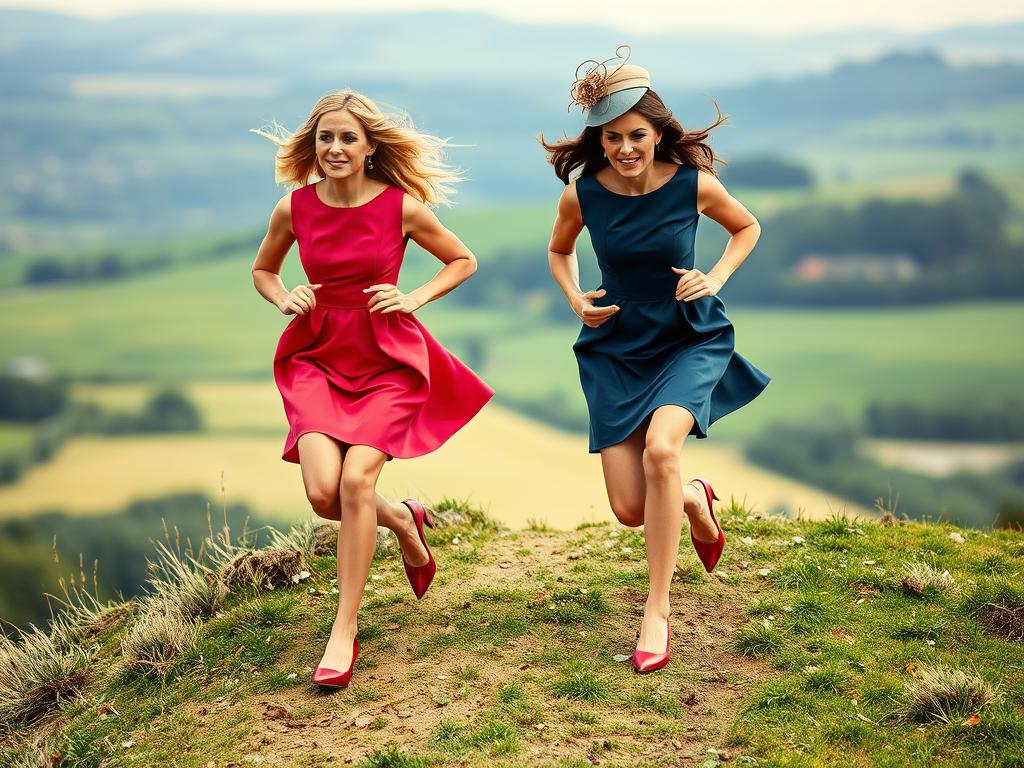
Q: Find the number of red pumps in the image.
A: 4